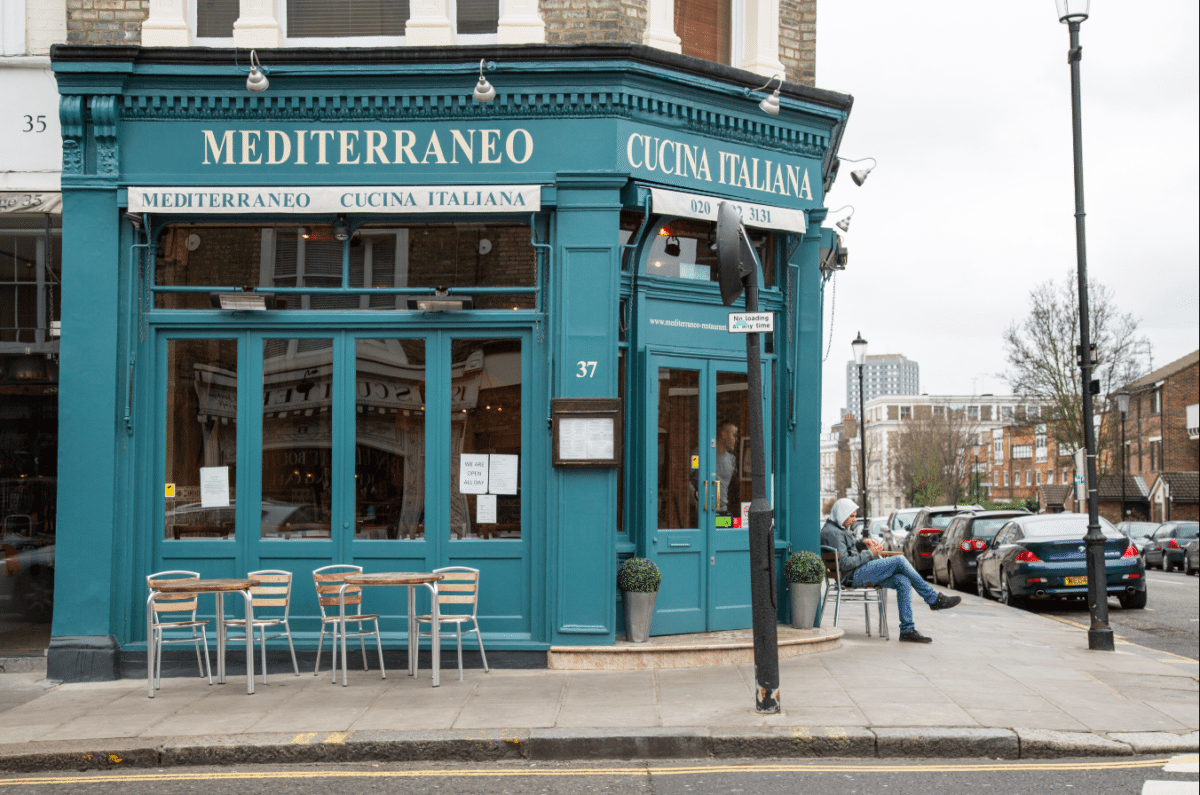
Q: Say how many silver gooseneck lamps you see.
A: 5